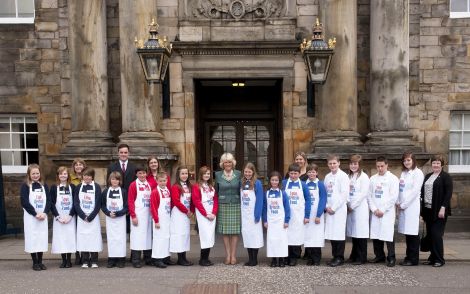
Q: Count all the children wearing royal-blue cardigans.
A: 4